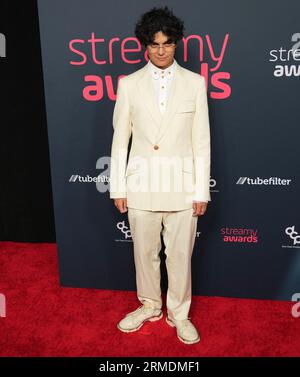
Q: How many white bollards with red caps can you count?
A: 0